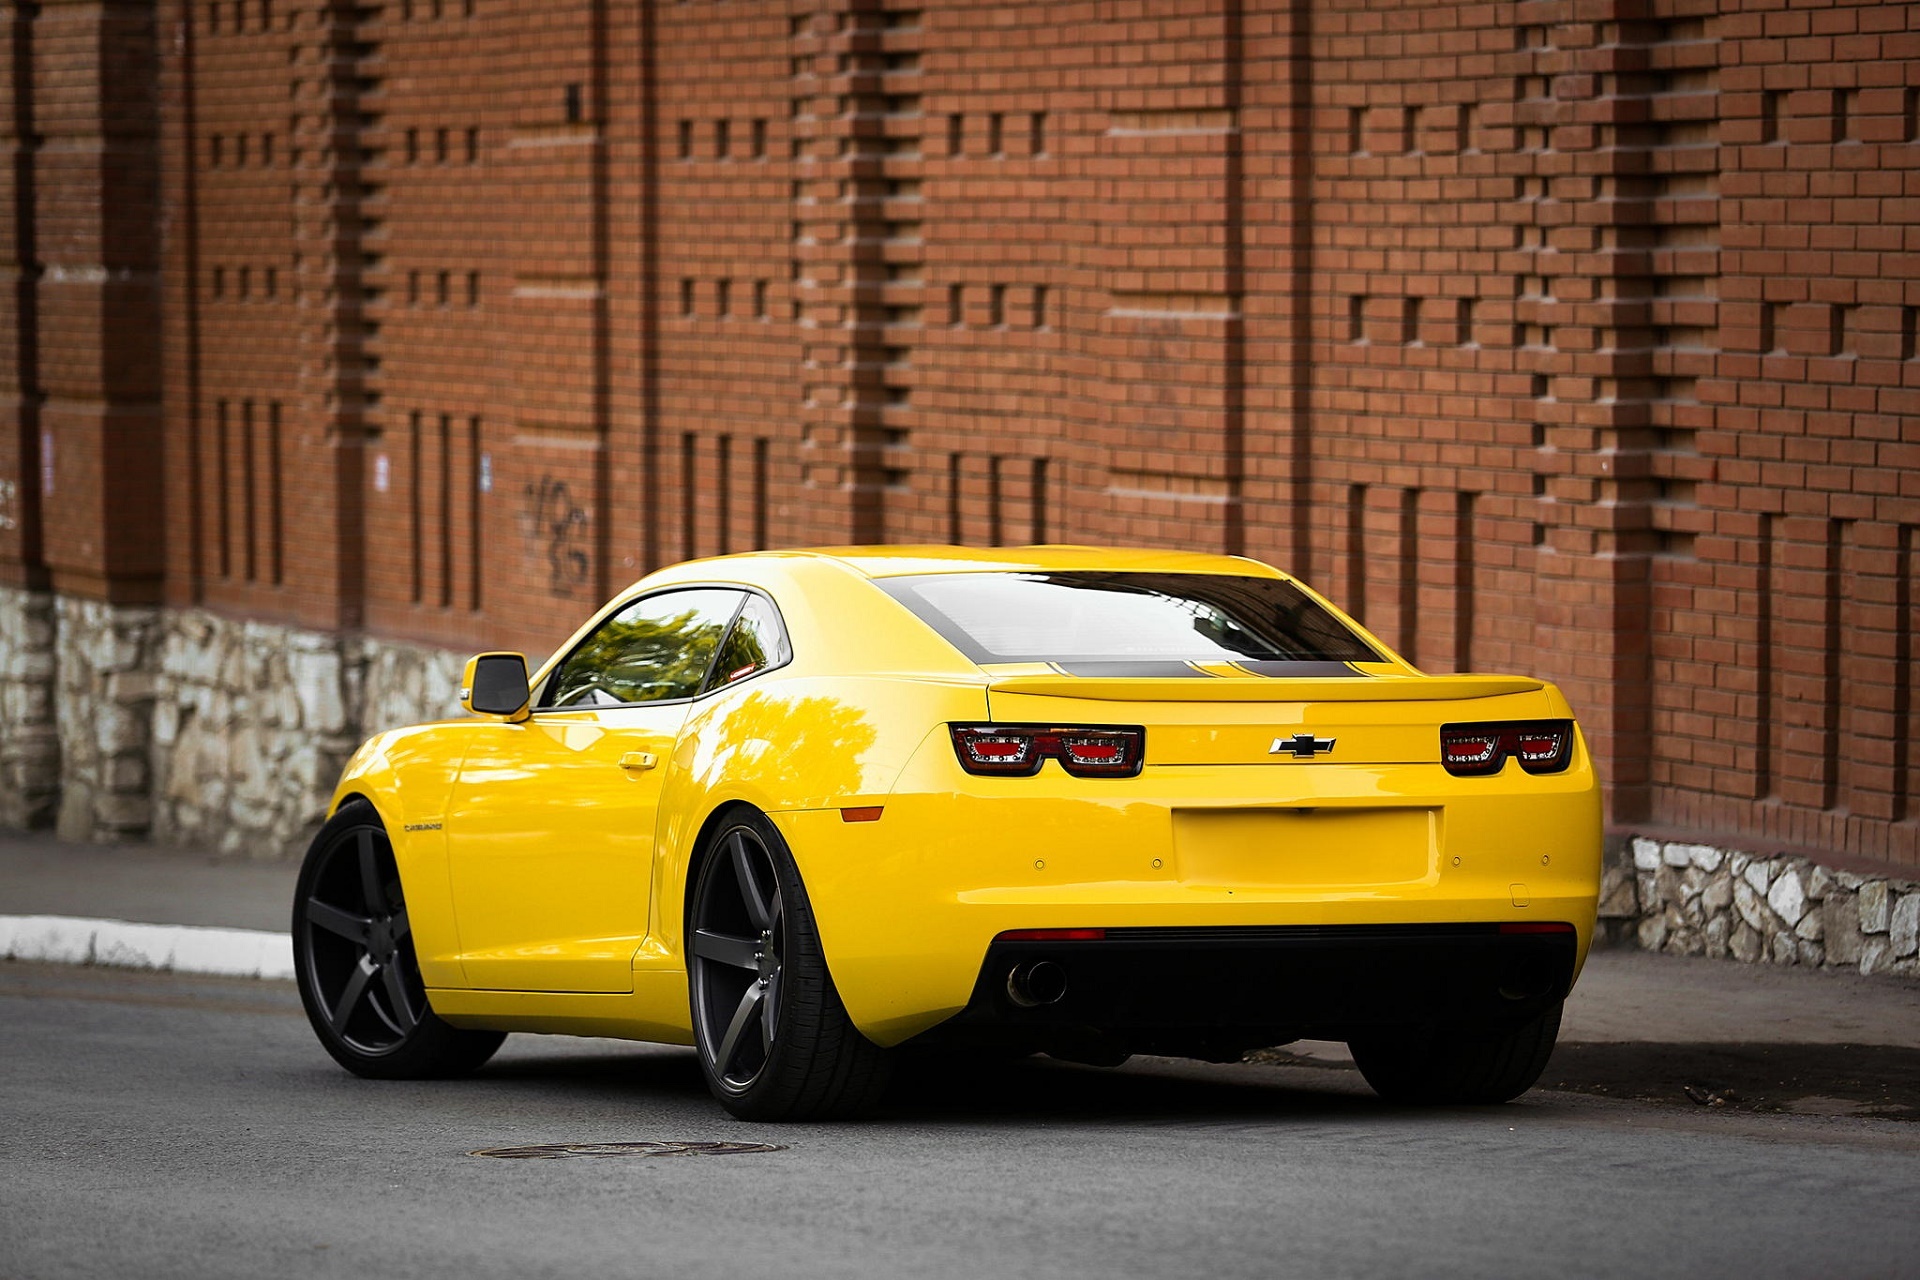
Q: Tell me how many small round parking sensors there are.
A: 4